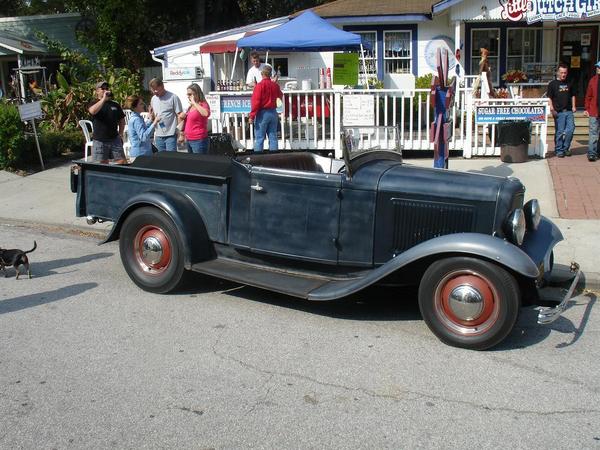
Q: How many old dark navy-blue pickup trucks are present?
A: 1